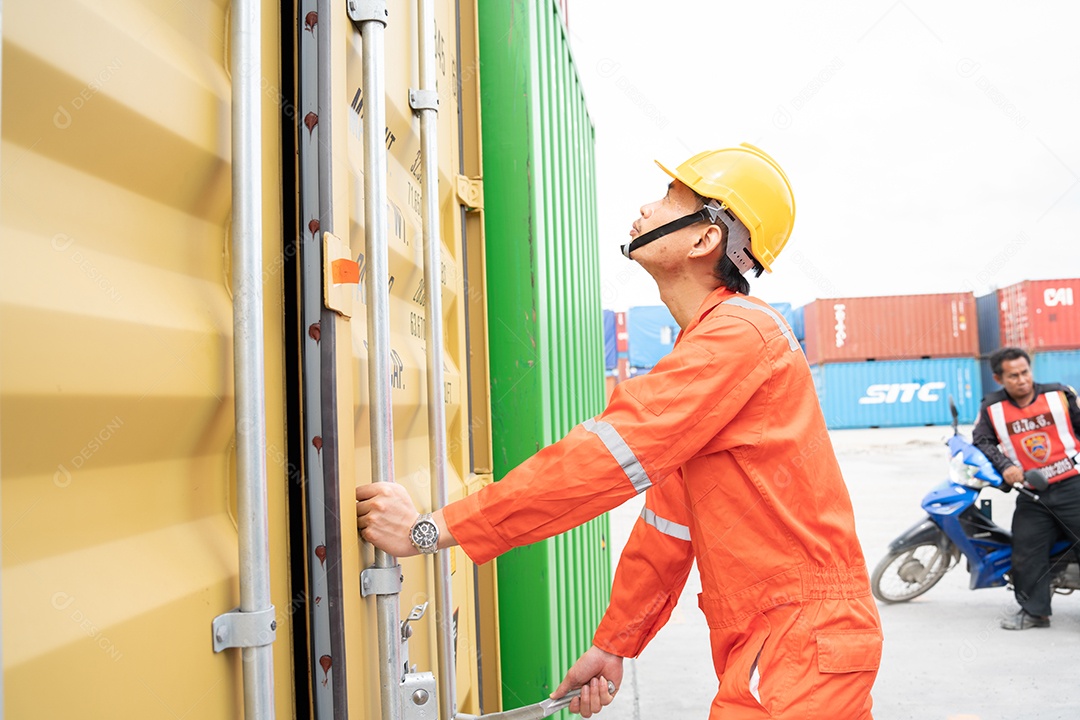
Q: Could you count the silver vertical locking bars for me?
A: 3